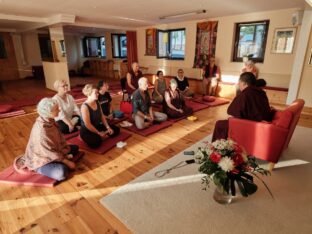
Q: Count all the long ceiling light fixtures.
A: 1